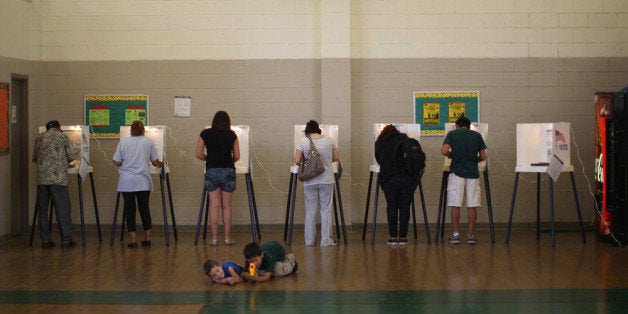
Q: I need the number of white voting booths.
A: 7